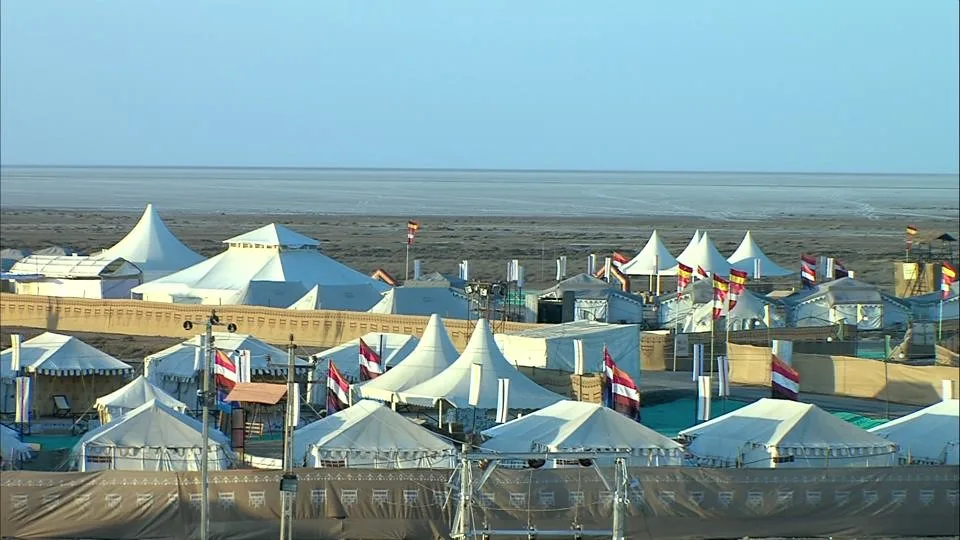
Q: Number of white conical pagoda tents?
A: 7